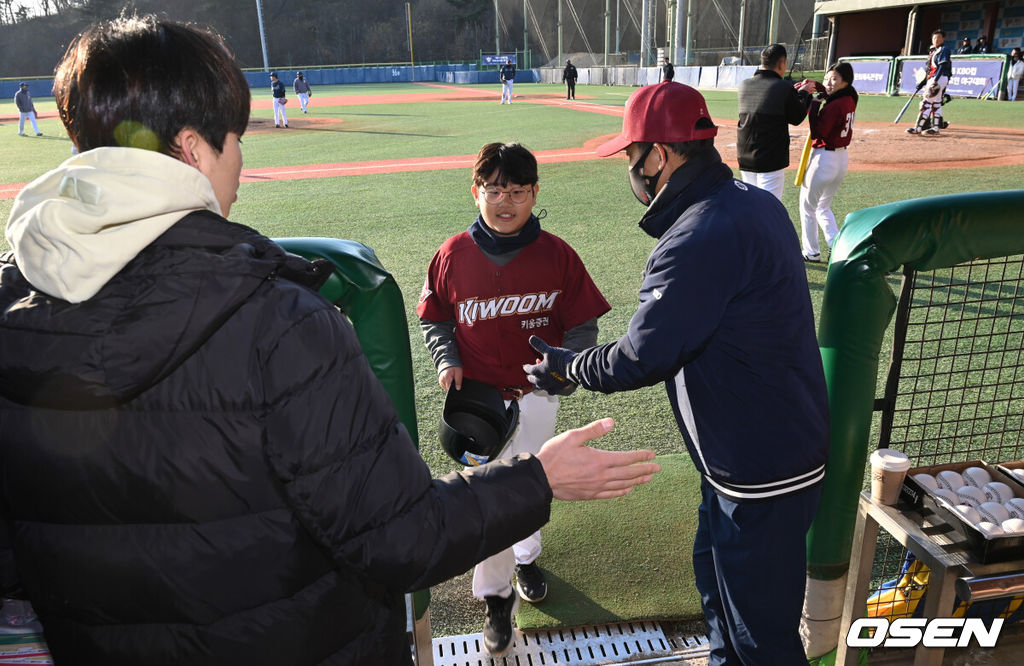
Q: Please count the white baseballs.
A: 12